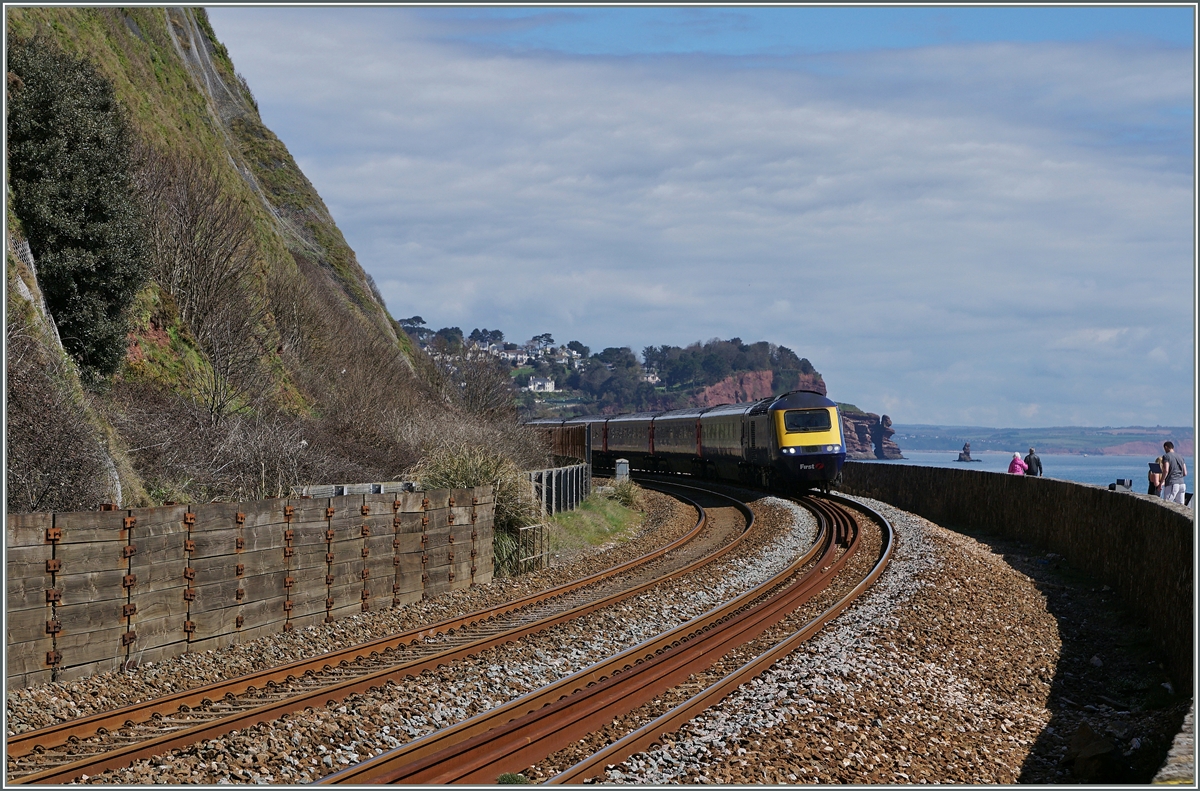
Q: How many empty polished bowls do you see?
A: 0